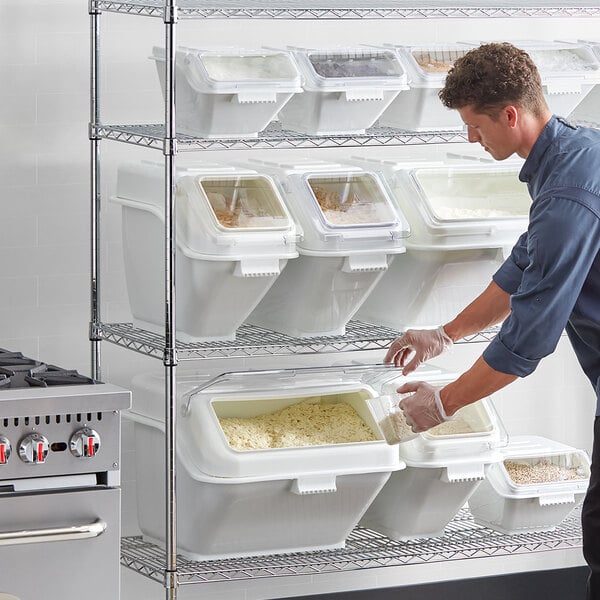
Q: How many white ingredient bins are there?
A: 11